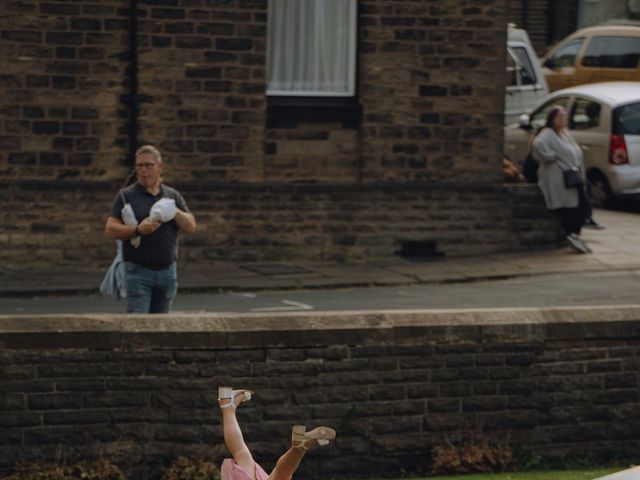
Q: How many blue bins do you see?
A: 0